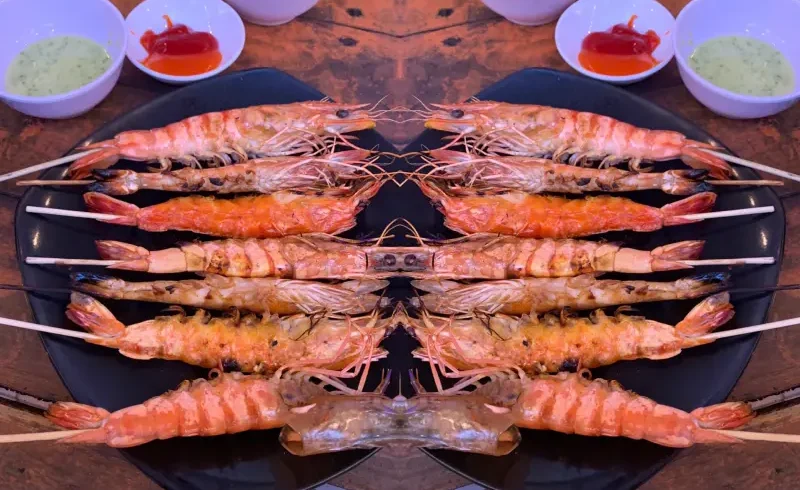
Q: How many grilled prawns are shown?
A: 14